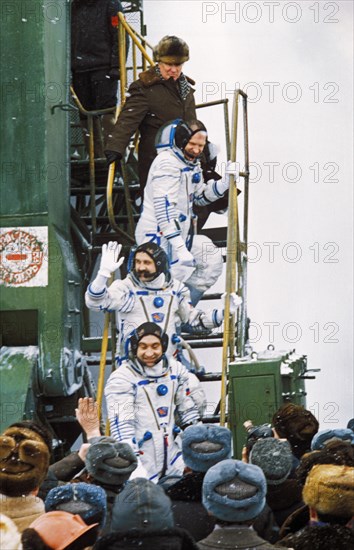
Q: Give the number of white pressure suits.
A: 3